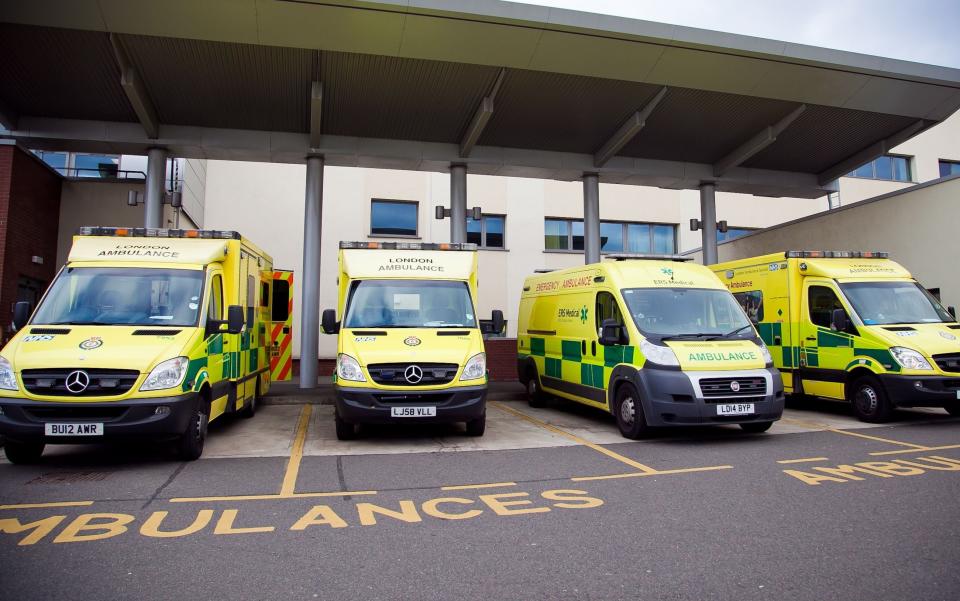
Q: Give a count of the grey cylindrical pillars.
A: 5